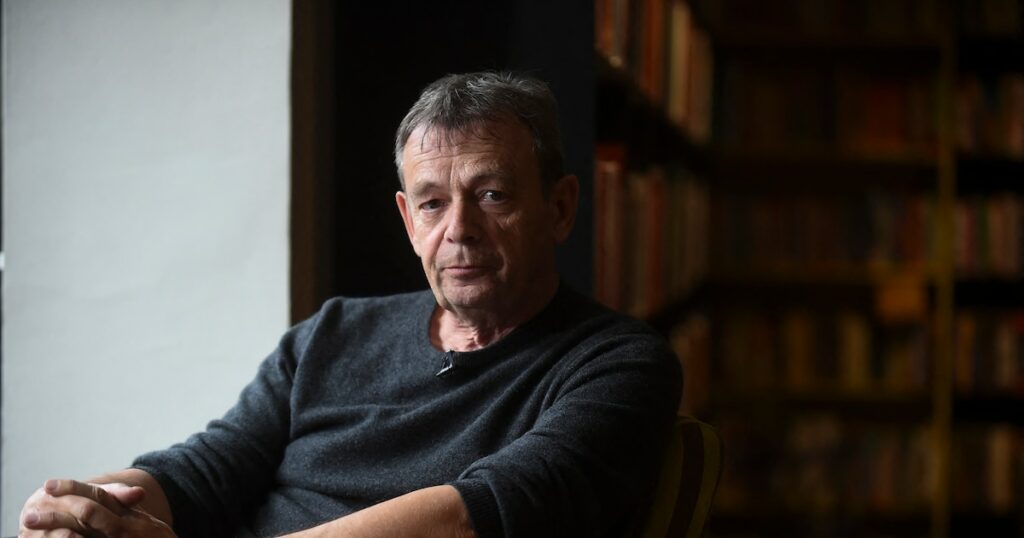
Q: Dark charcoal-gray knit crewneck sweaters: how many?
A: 1